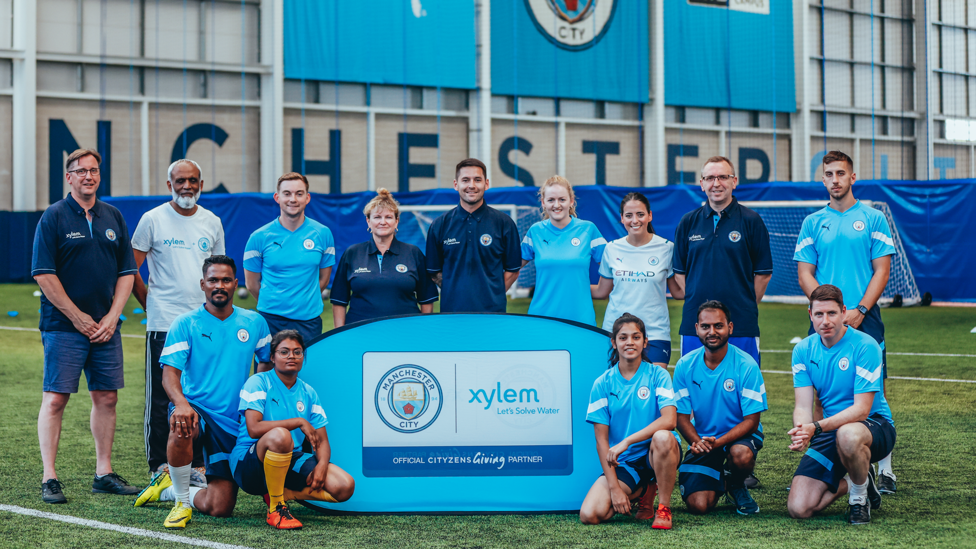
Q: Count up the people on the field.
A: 14